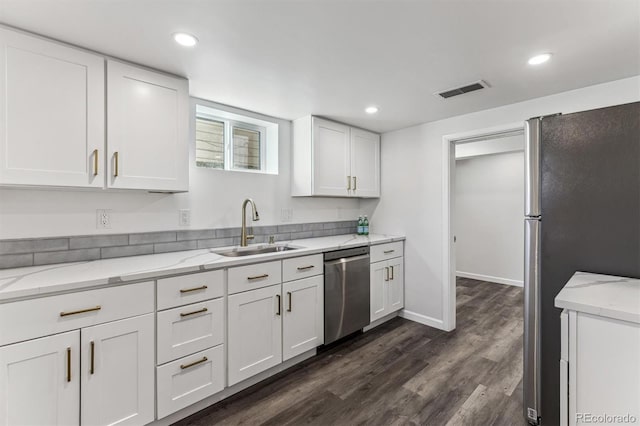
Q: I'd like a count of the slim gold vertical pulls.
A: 10